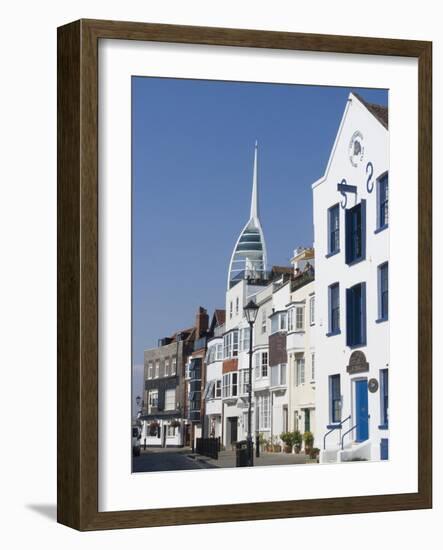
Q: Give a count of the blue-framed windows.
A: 8